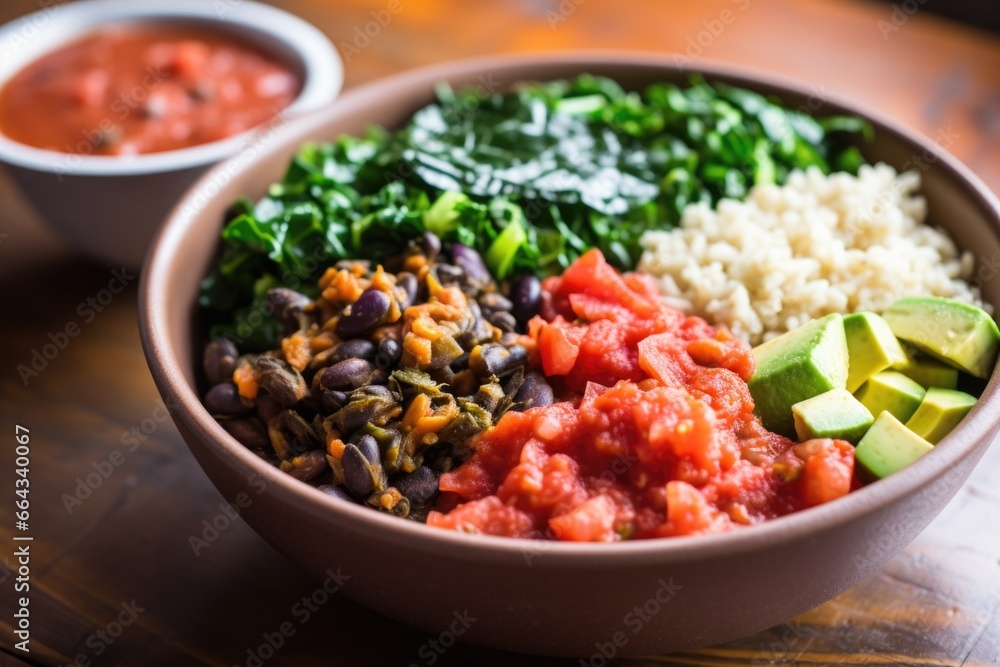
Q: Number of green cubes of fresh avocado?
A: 8